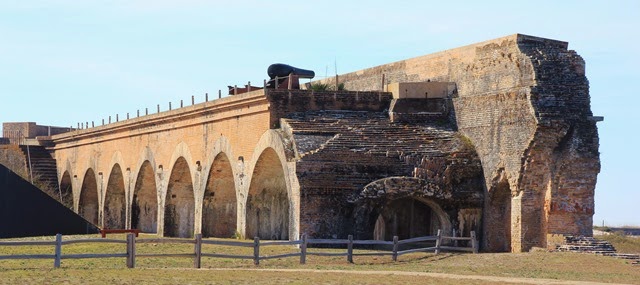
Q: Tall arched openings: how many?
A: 7